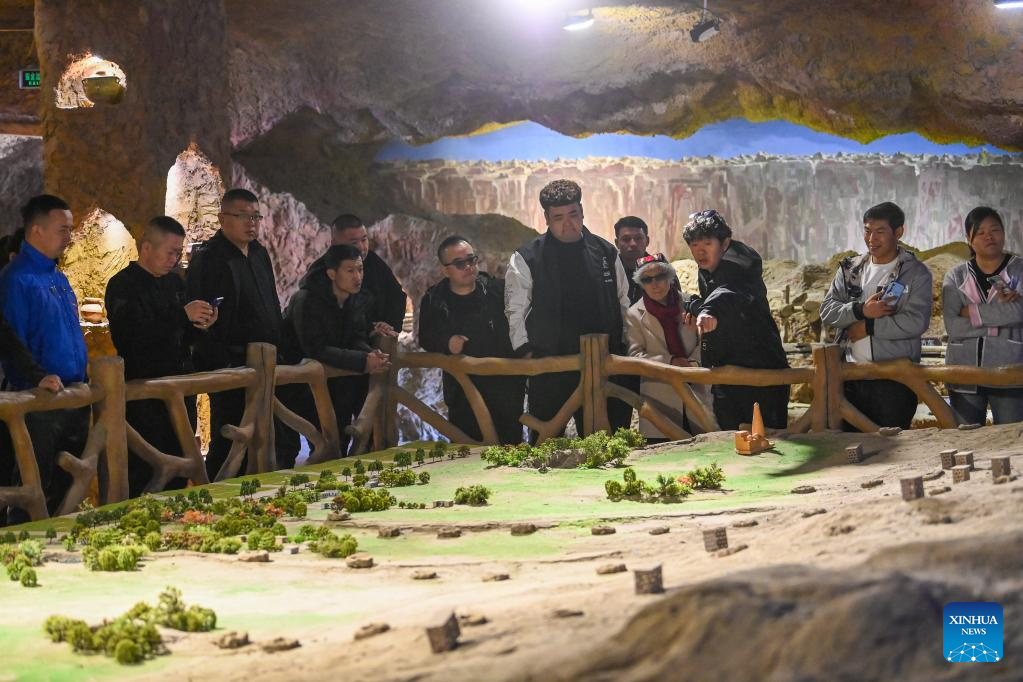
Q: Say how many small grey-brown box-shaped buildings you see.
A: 9